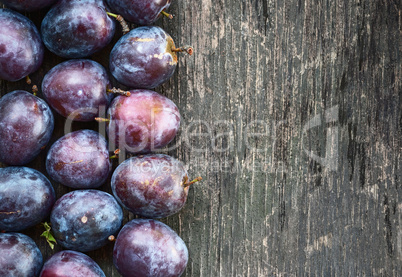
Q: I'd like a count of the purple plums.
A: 15